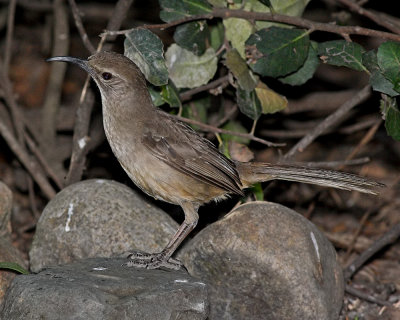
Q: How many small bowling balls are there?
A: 0